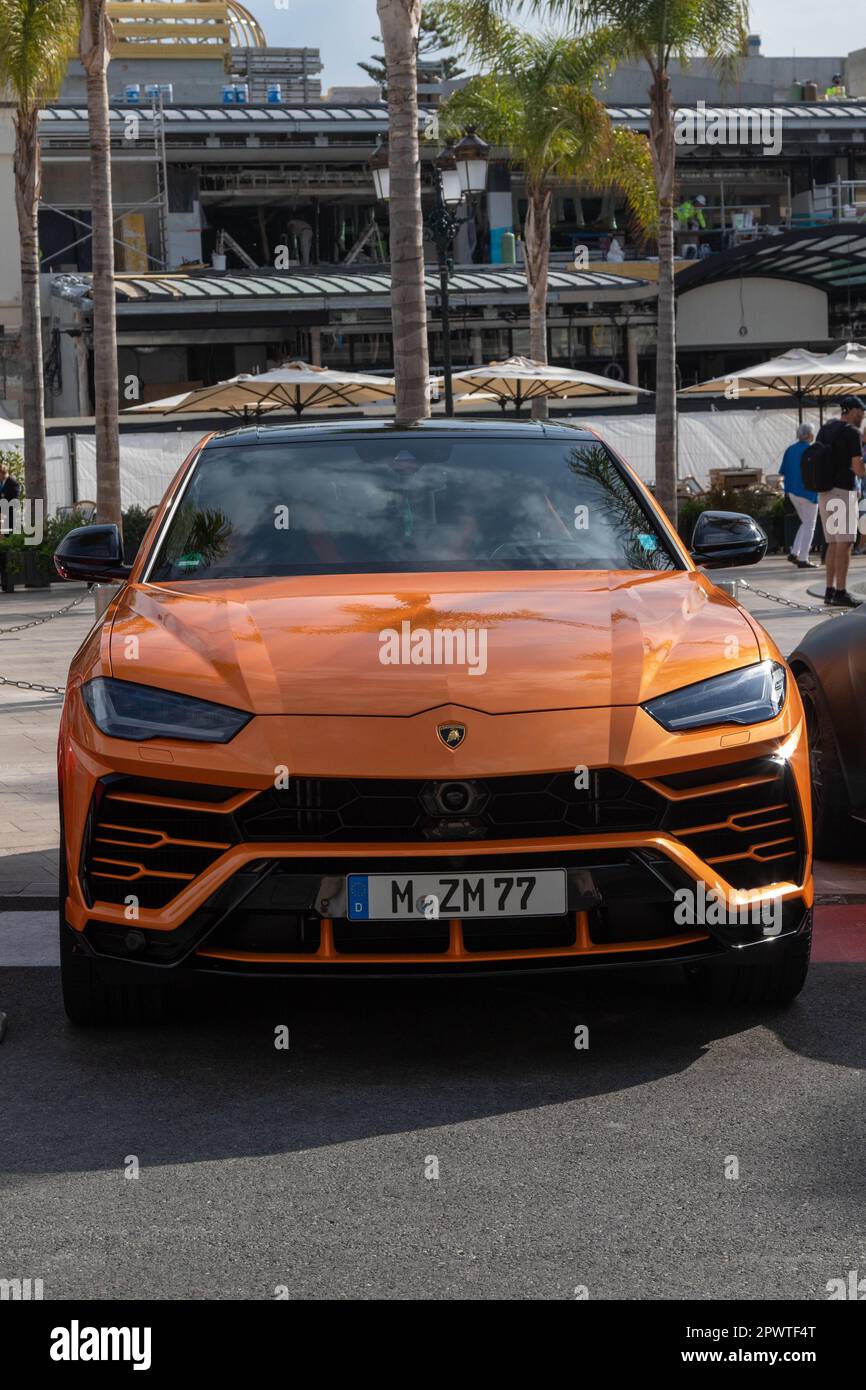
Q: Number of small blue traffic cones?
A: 0